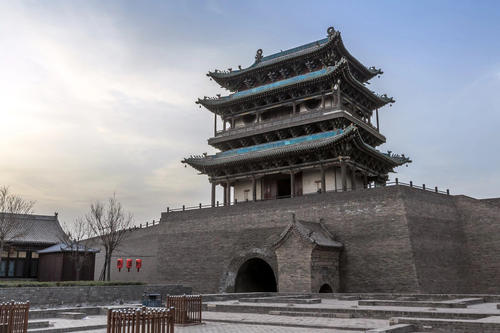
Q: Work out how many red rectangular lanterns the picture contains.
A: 3